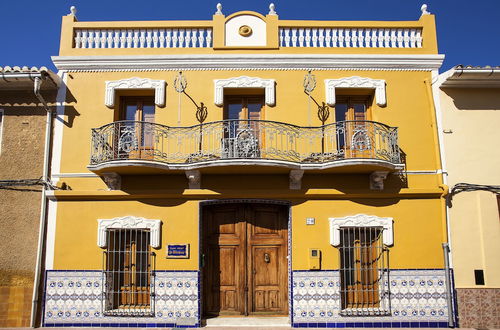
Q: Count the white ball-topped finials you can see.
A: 4